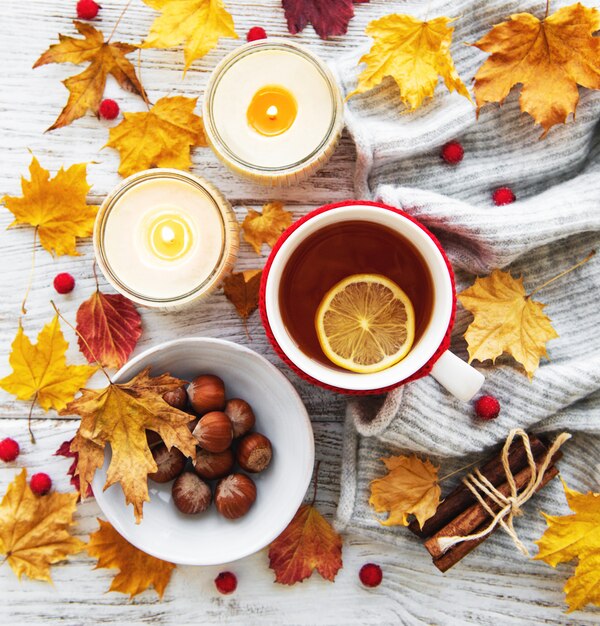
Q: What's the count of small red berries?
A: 11